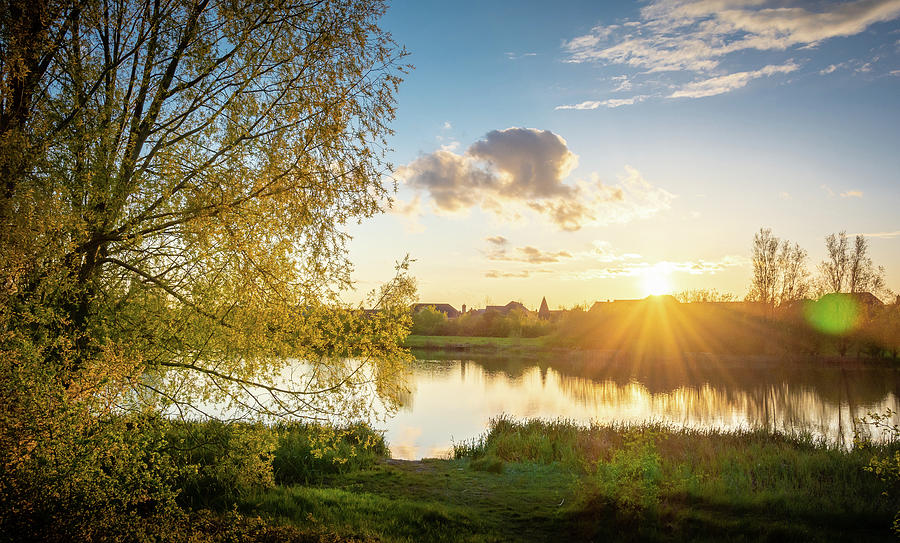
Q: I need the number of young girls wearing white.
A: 0